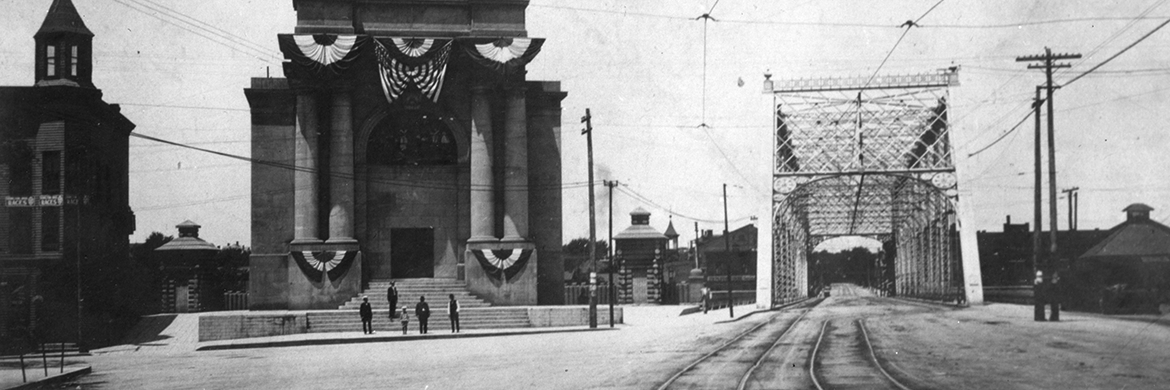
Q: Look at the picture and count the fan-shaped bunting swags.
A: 5